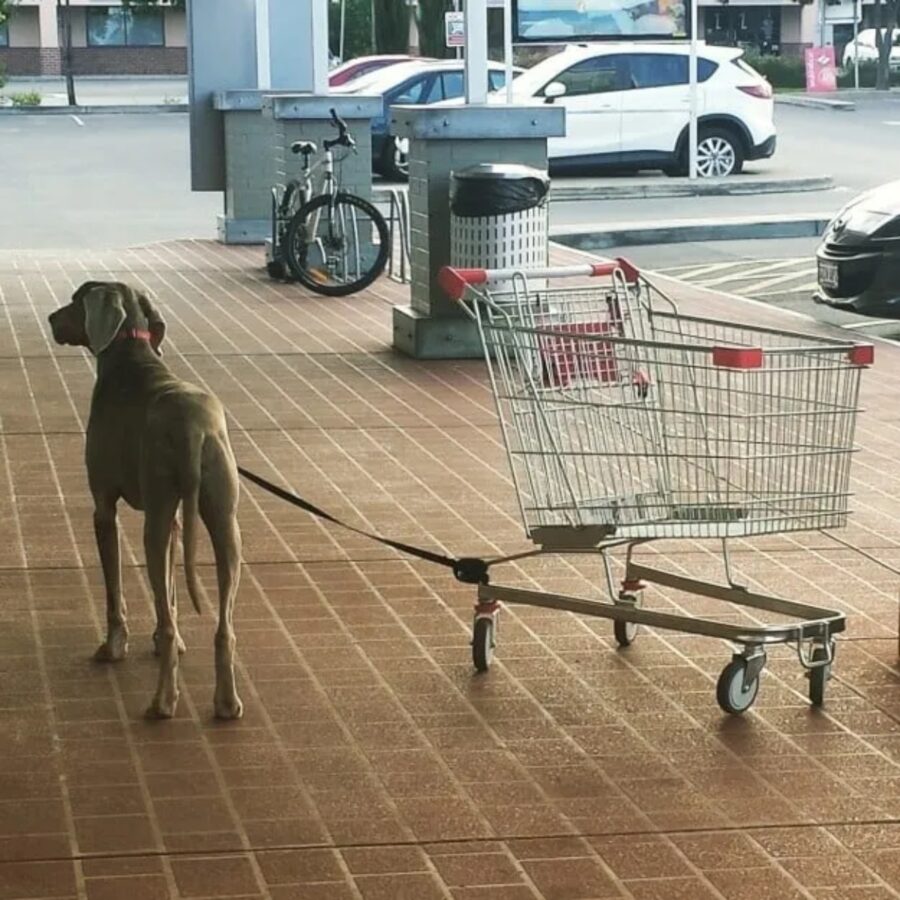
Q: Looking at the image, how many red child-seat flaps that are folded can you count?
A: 1